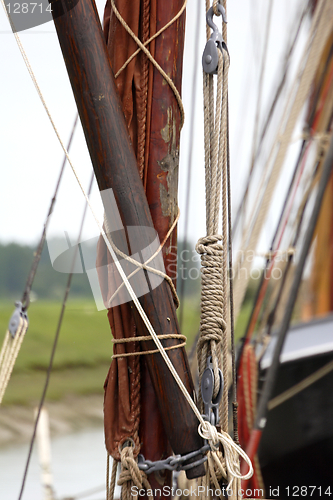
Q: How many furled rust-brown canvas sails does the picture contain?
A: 1